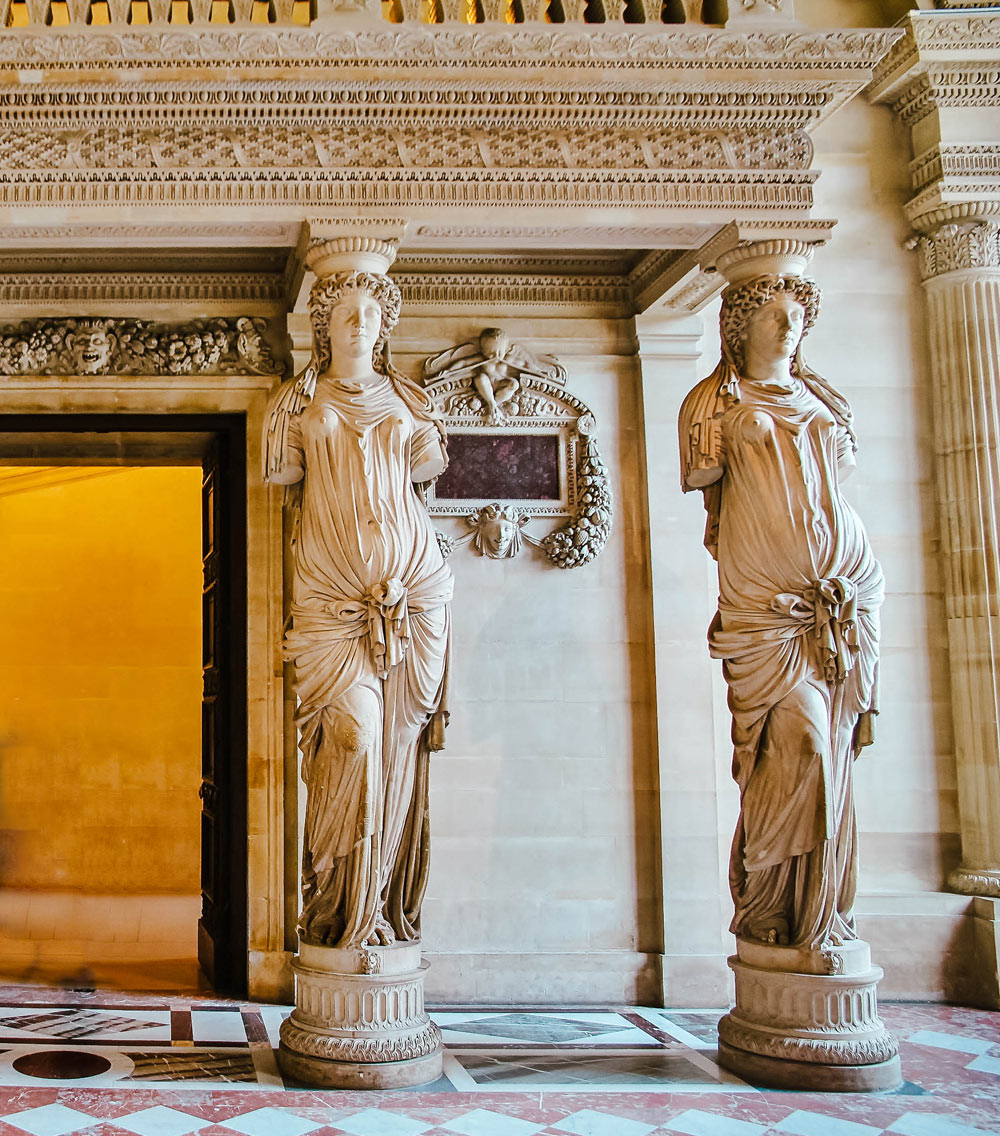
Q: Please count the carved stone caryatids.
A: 2